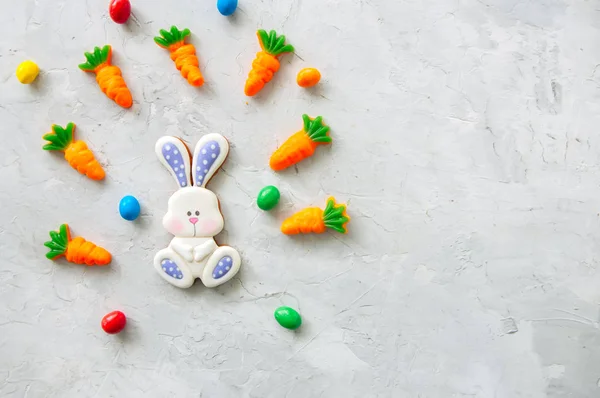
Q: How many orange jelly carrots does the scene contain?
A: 7